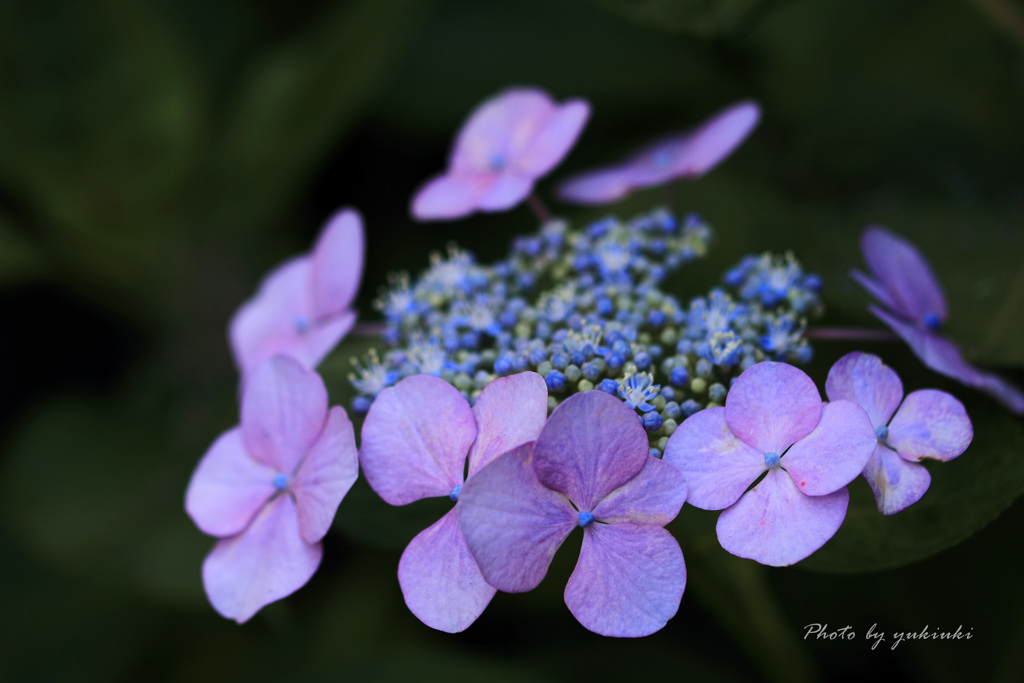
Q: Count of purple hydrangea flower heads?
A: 9